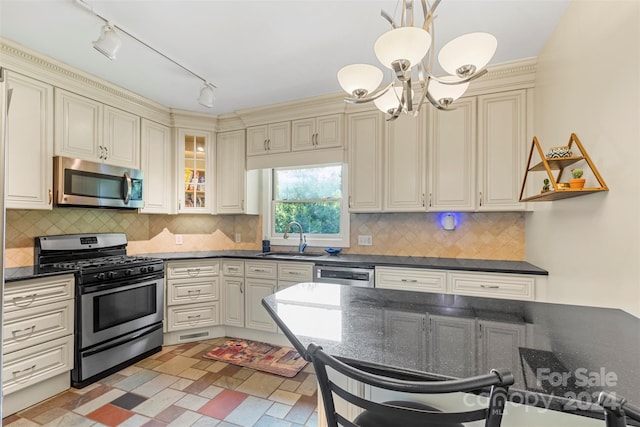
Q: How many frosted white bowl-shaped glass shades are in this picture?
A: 5